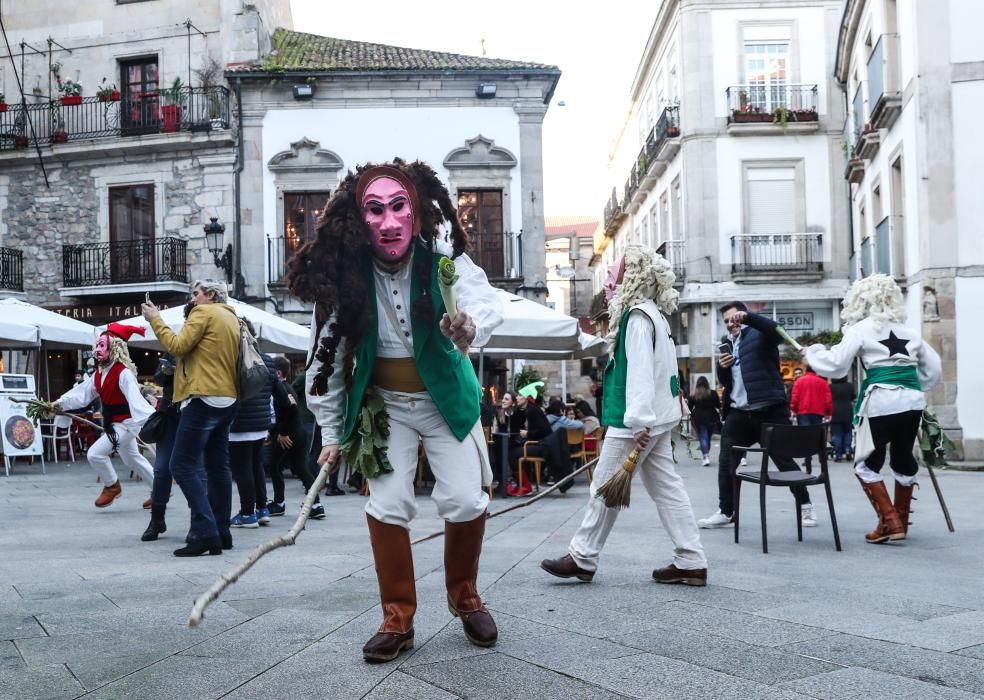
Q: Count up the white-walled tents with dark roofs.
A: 0